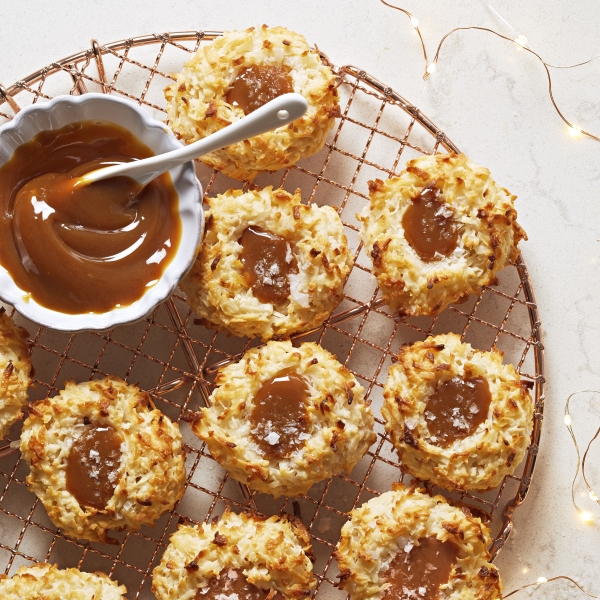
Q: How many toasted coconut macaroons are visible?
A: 10